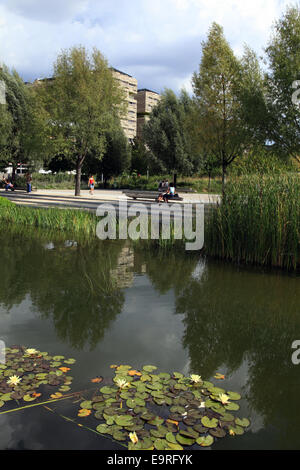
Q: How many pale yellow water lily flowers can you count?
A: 6